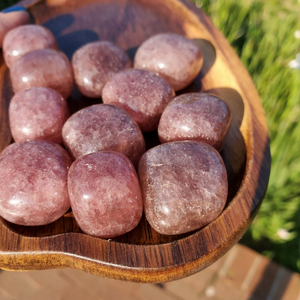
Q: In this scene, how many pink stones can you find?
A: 11